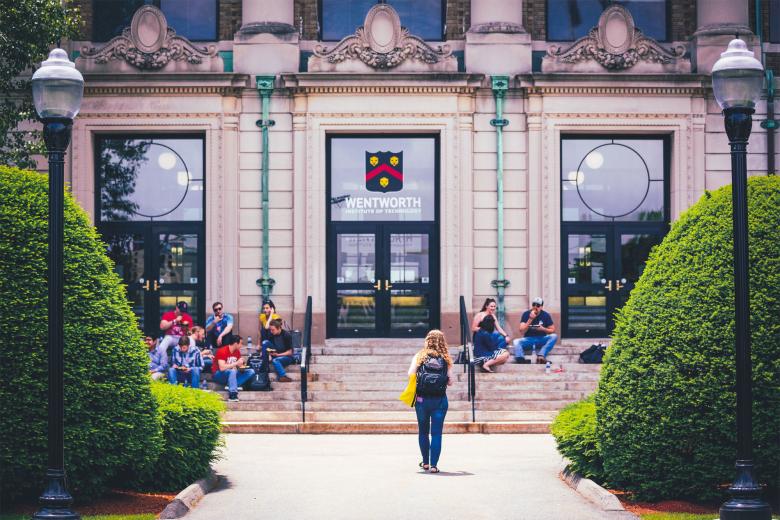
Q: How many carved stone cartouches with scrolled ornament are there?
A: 3